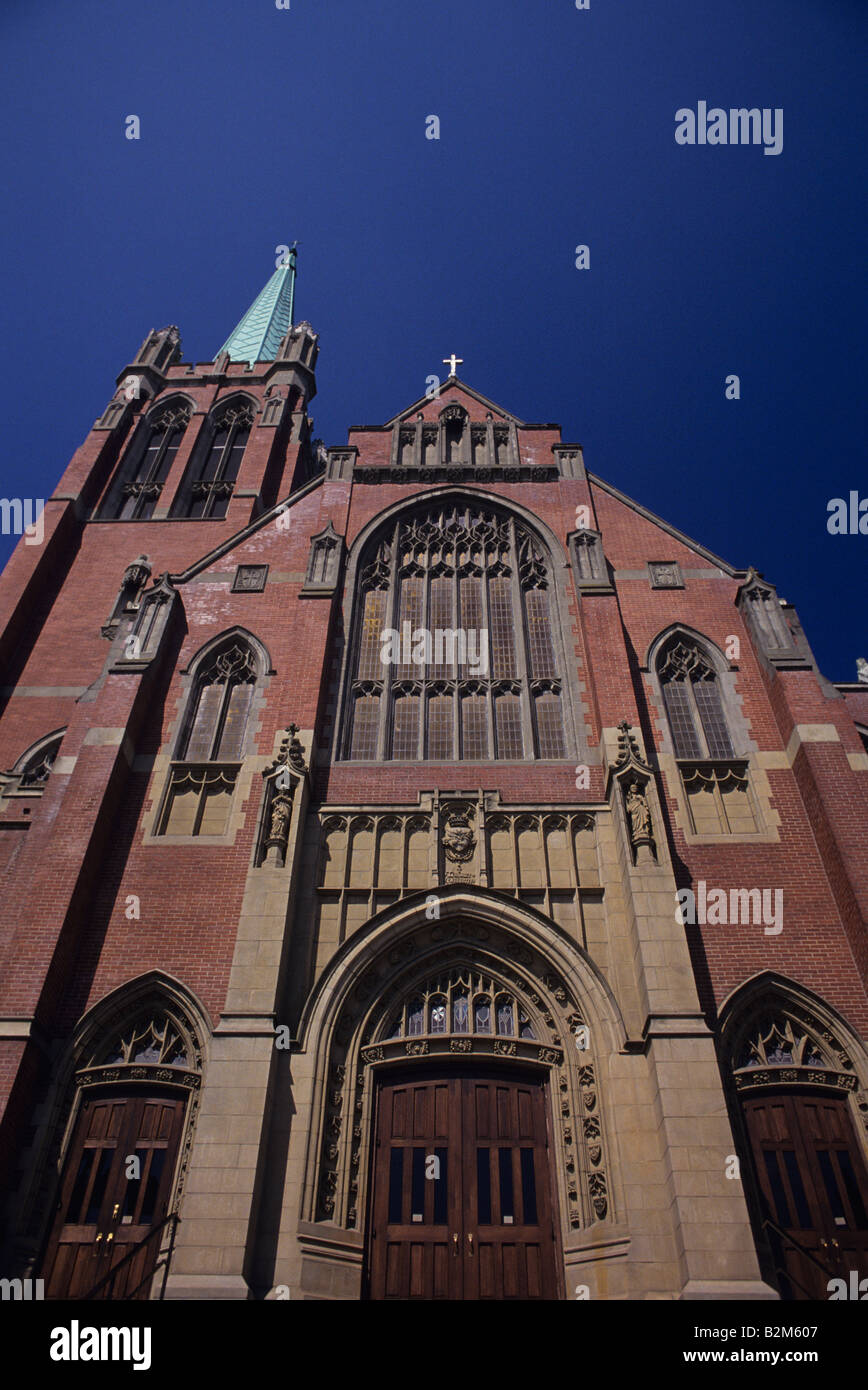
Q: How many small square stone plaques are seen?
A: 2